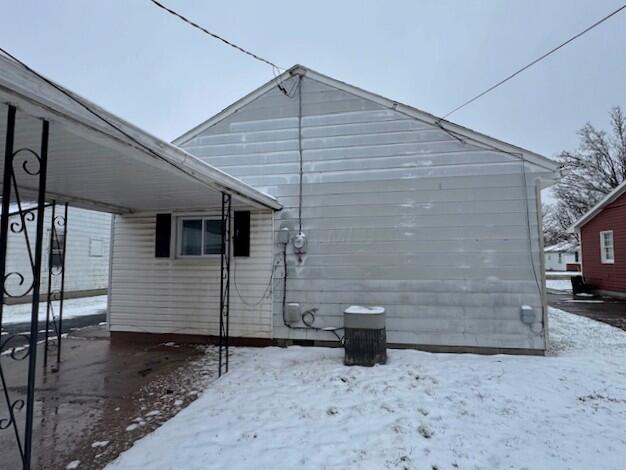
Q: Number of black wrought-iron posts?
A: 3